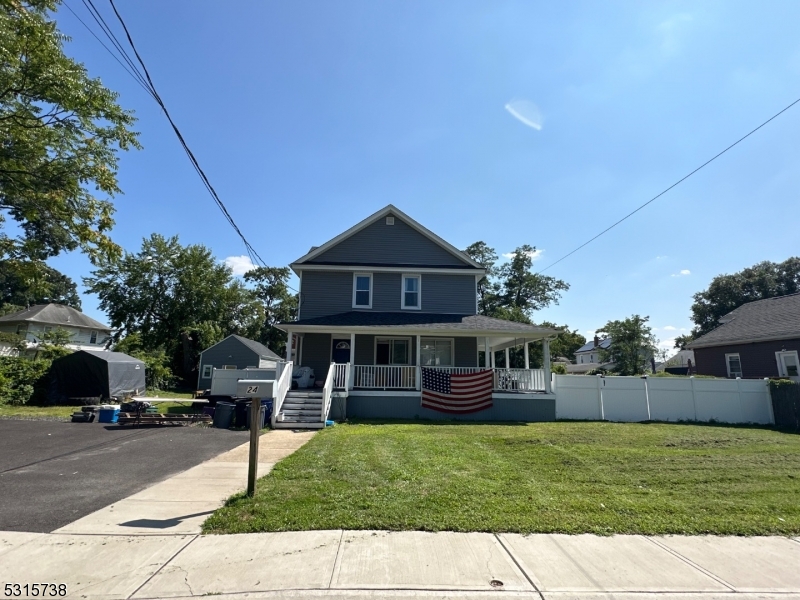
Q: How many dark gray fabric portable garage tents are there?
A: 1